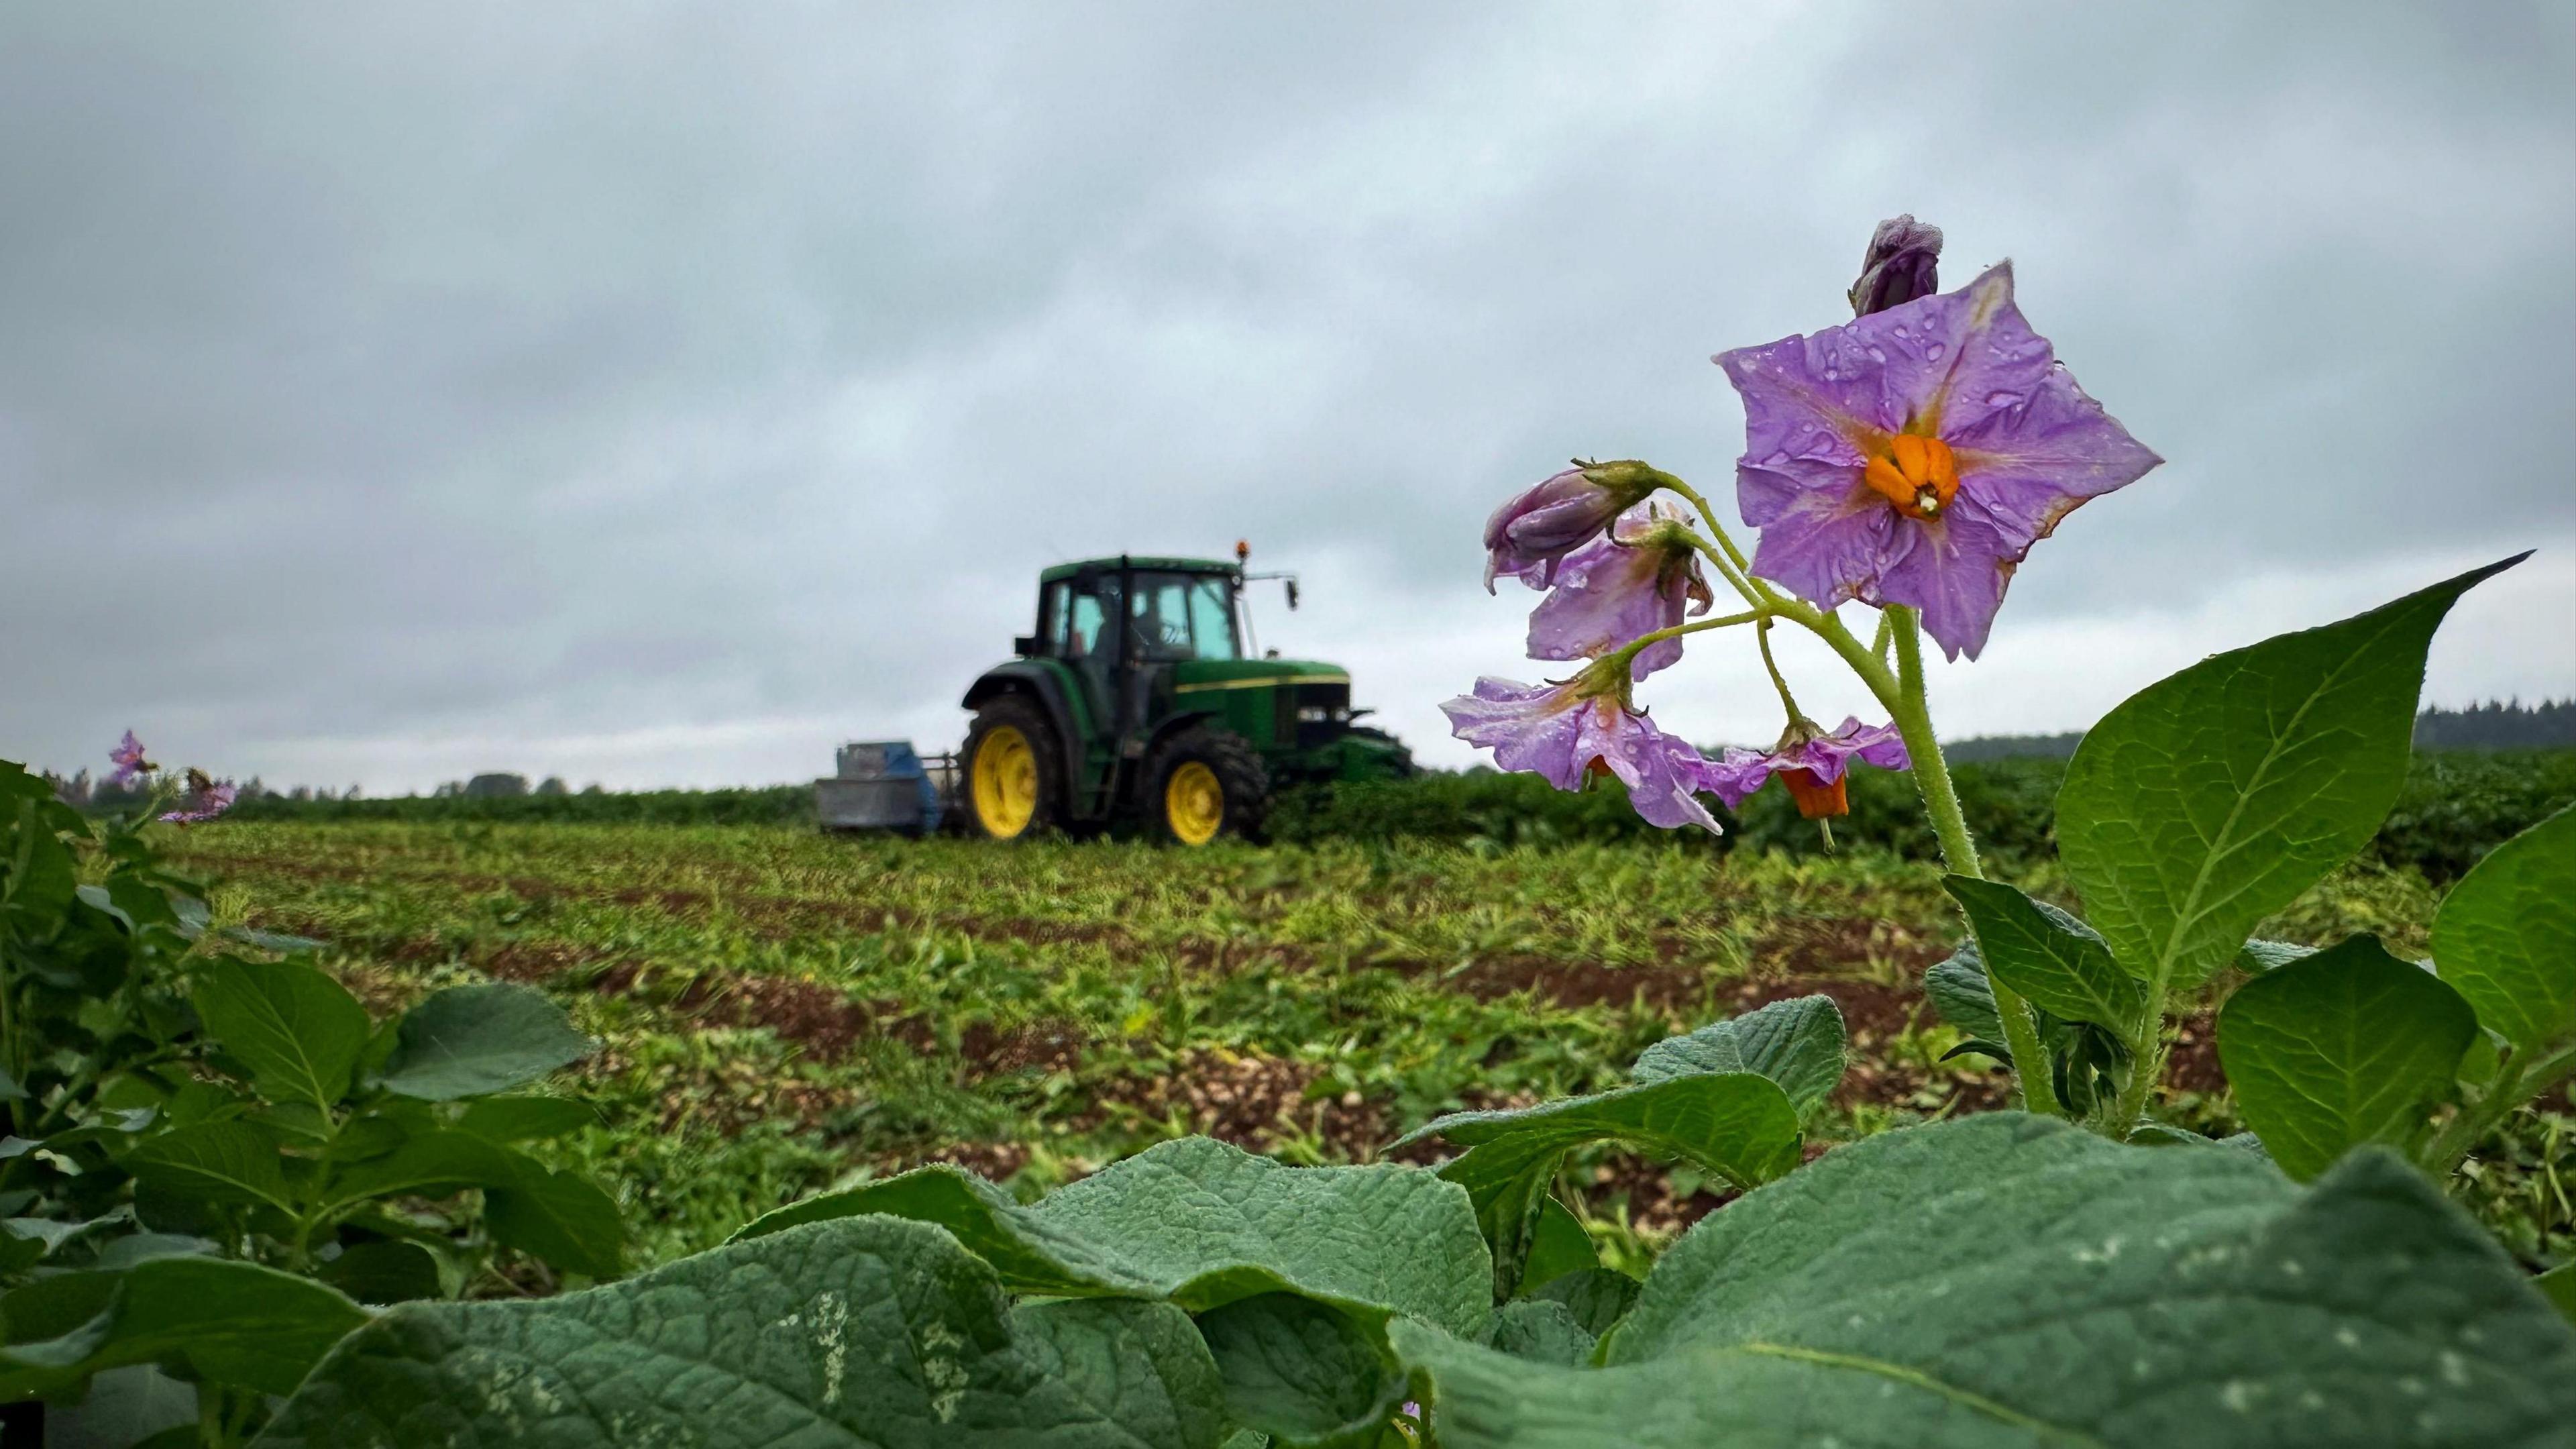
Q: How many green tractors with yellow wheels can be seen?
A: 1